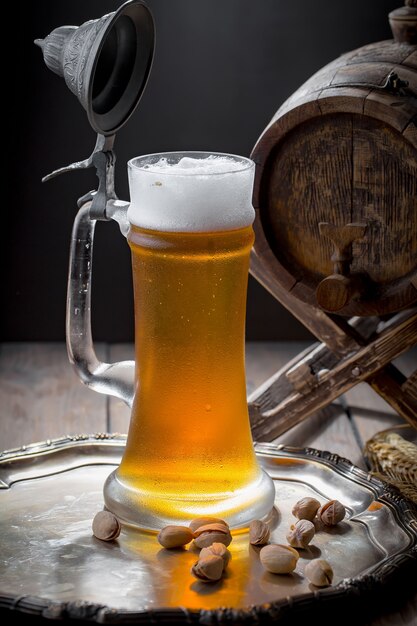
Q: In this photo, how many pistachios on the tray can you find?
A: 12